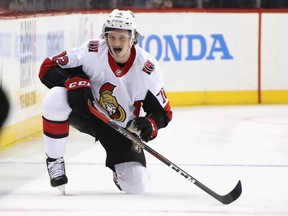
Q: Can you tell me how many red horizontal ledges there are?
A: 1